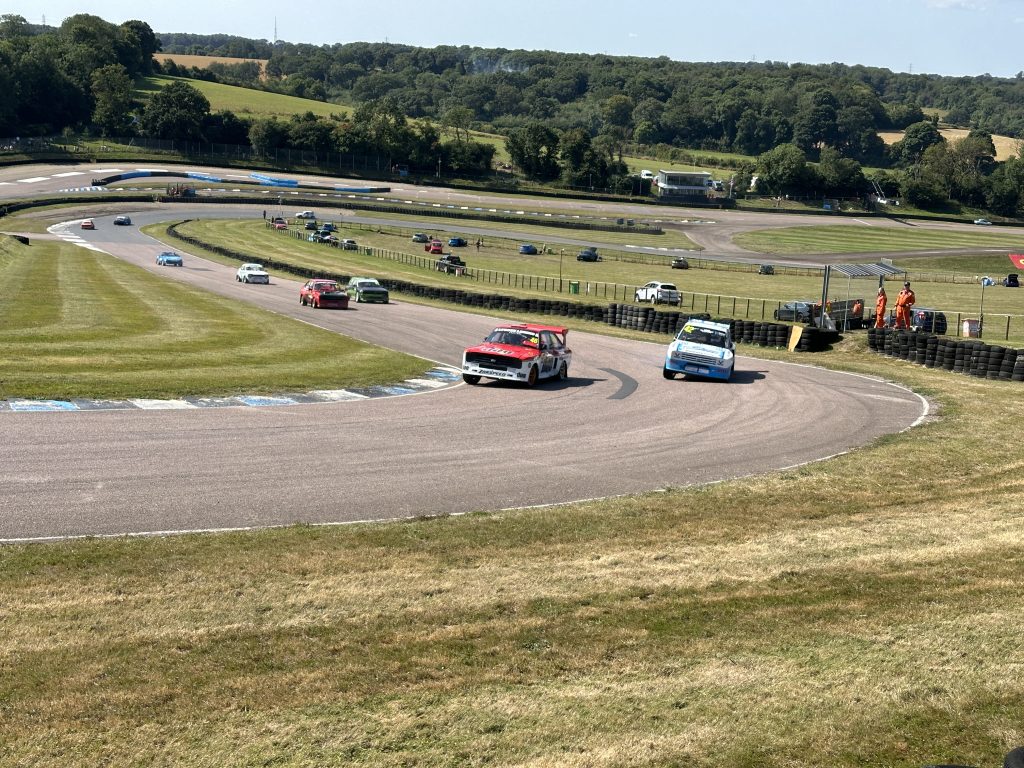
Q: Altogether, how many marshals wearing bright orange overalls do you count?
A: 2